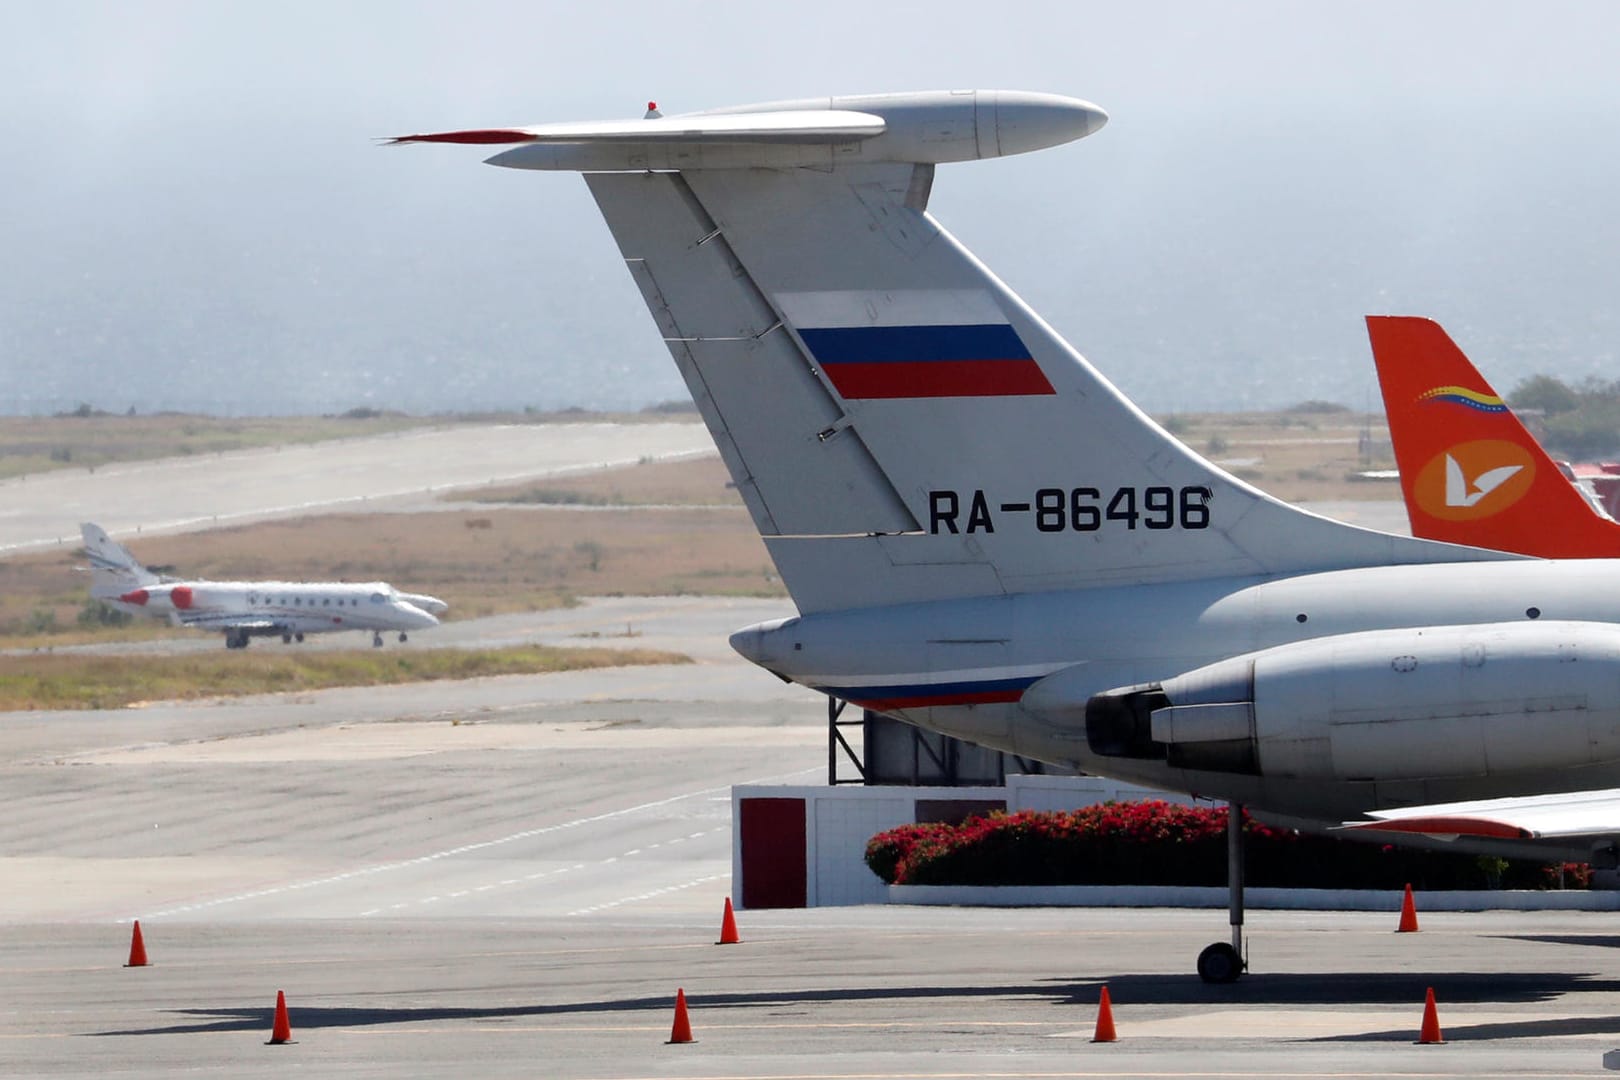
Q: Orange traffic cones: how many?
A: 7